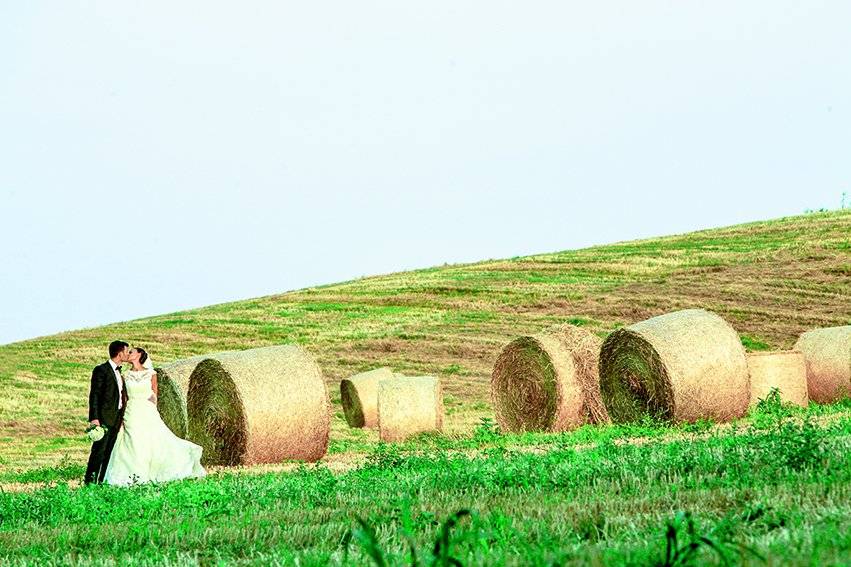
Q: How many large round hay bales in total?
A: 8